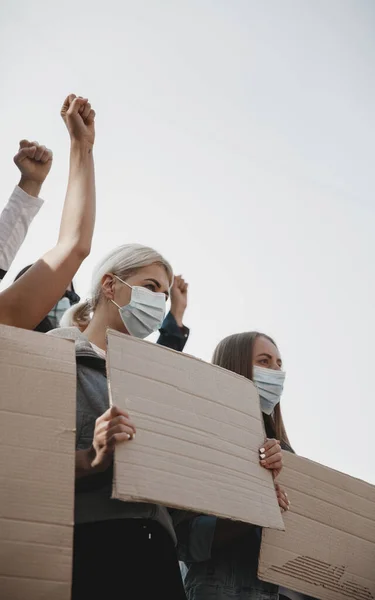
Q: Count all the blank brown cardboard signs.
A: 3